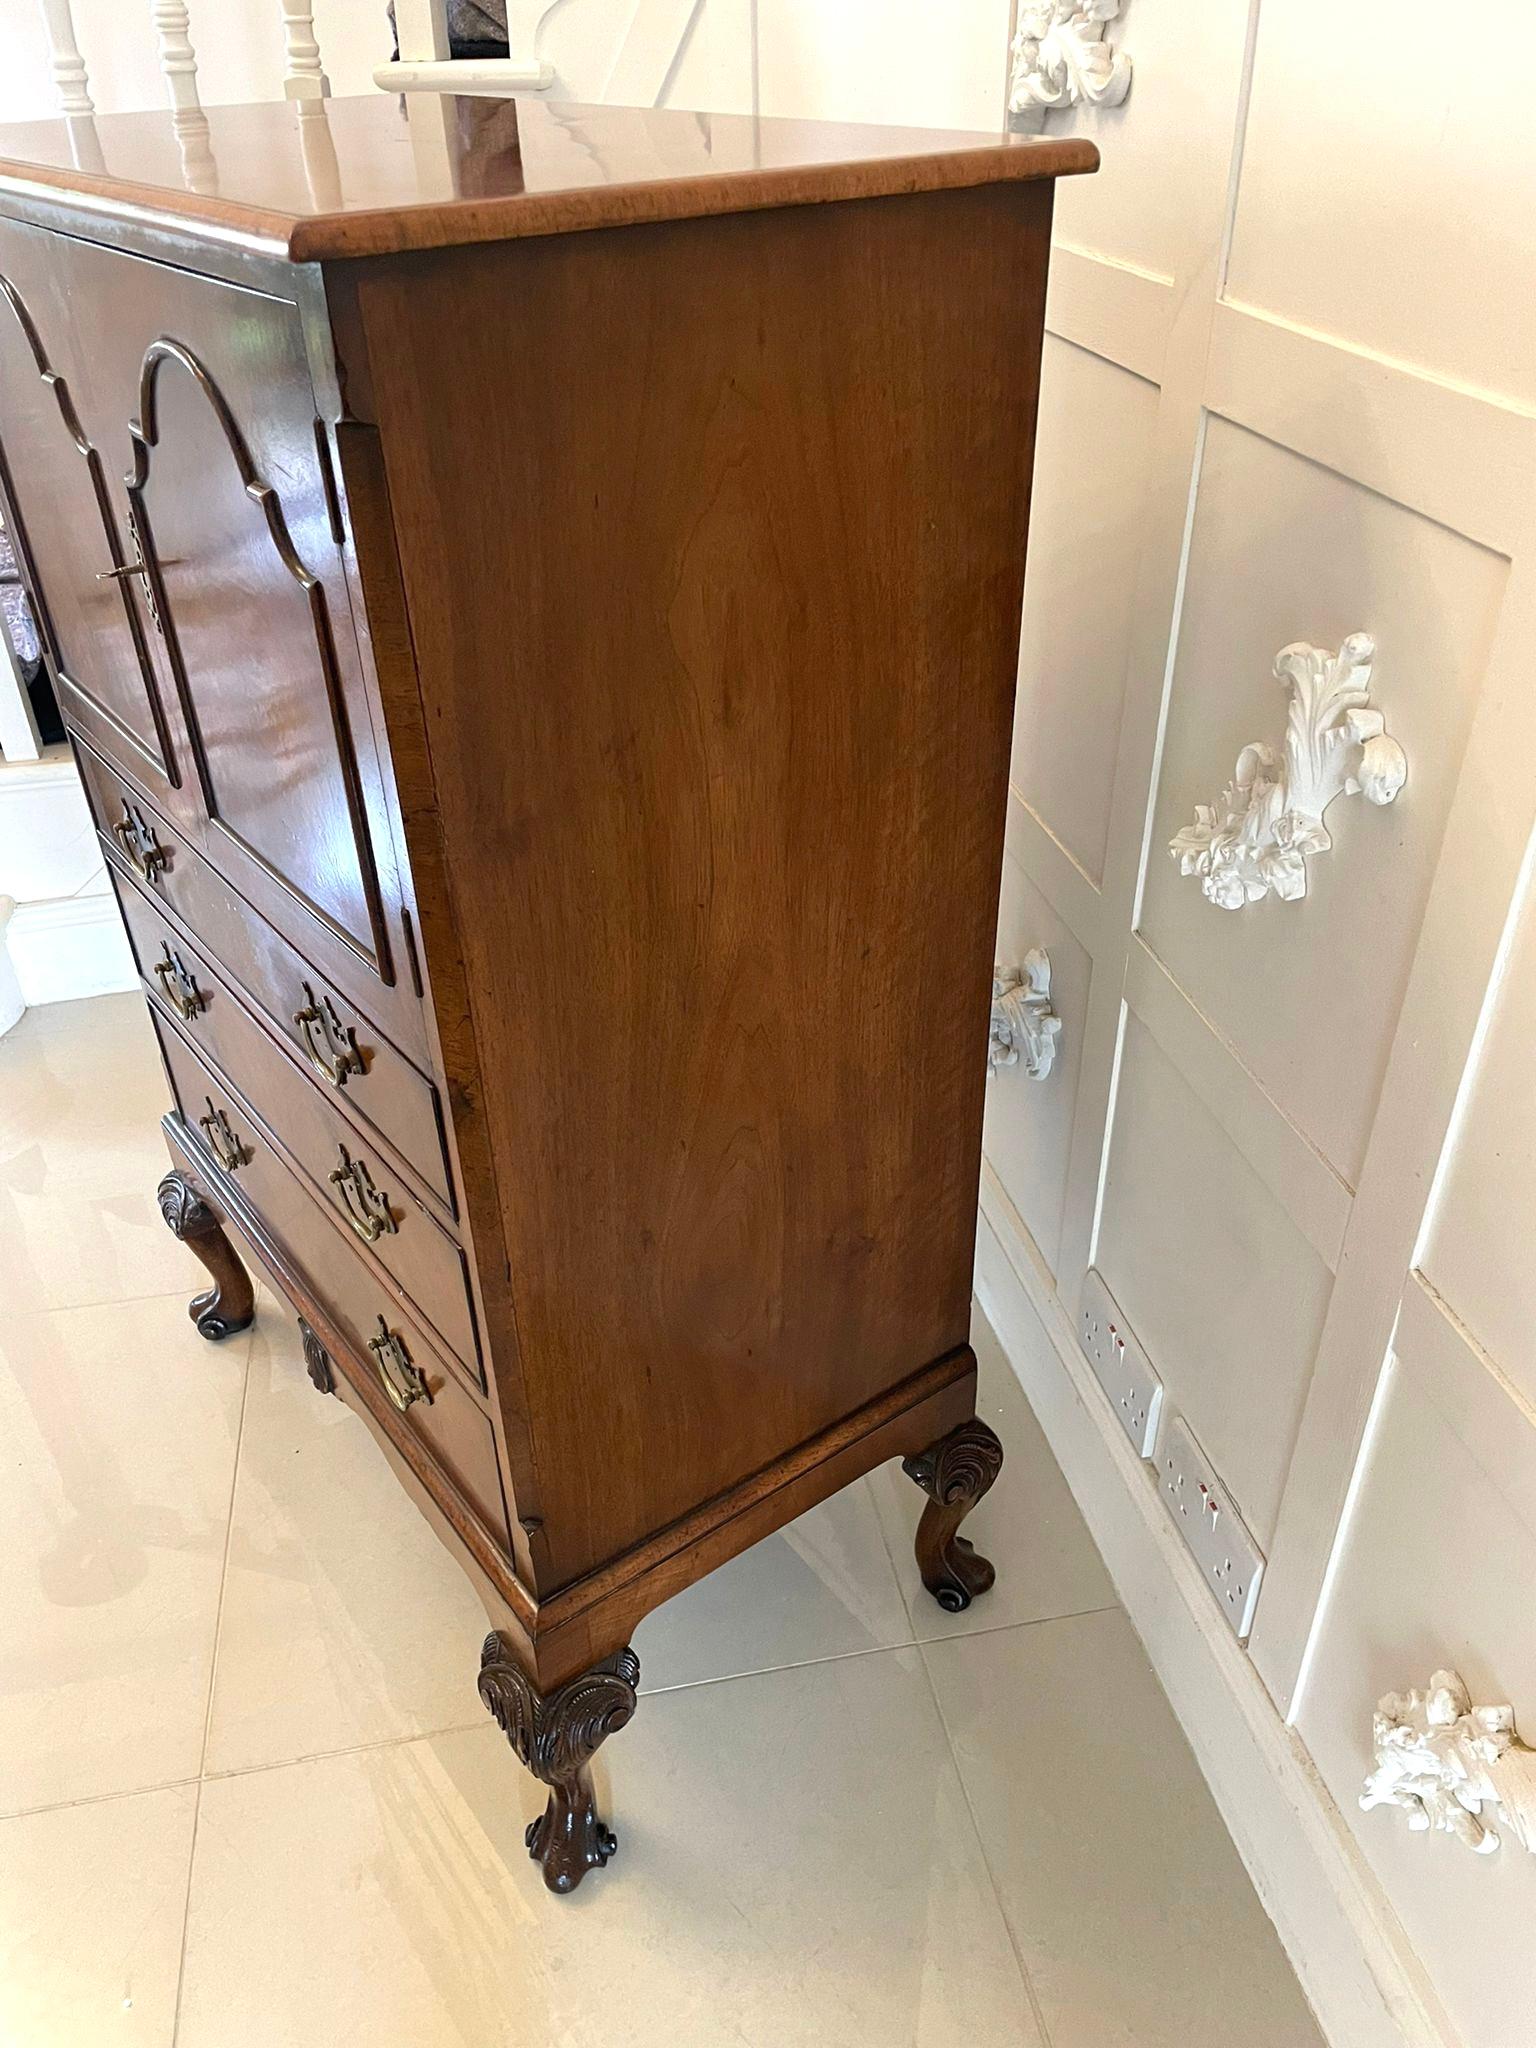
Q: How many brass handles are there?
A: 6